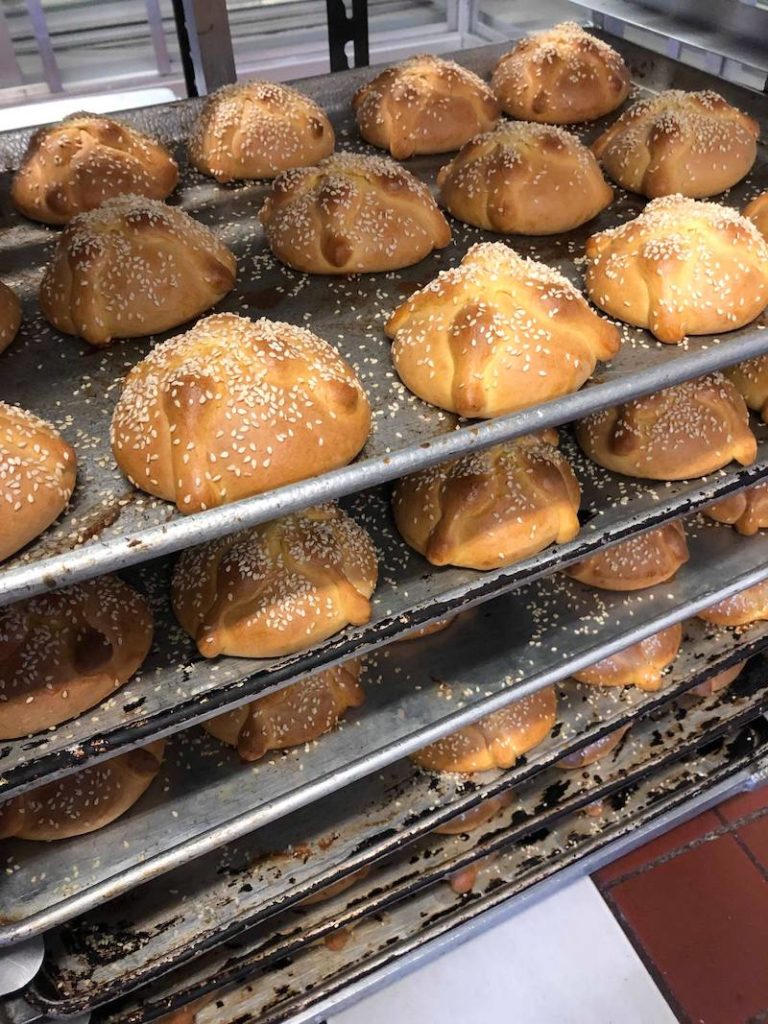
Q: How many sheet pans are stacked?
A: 6